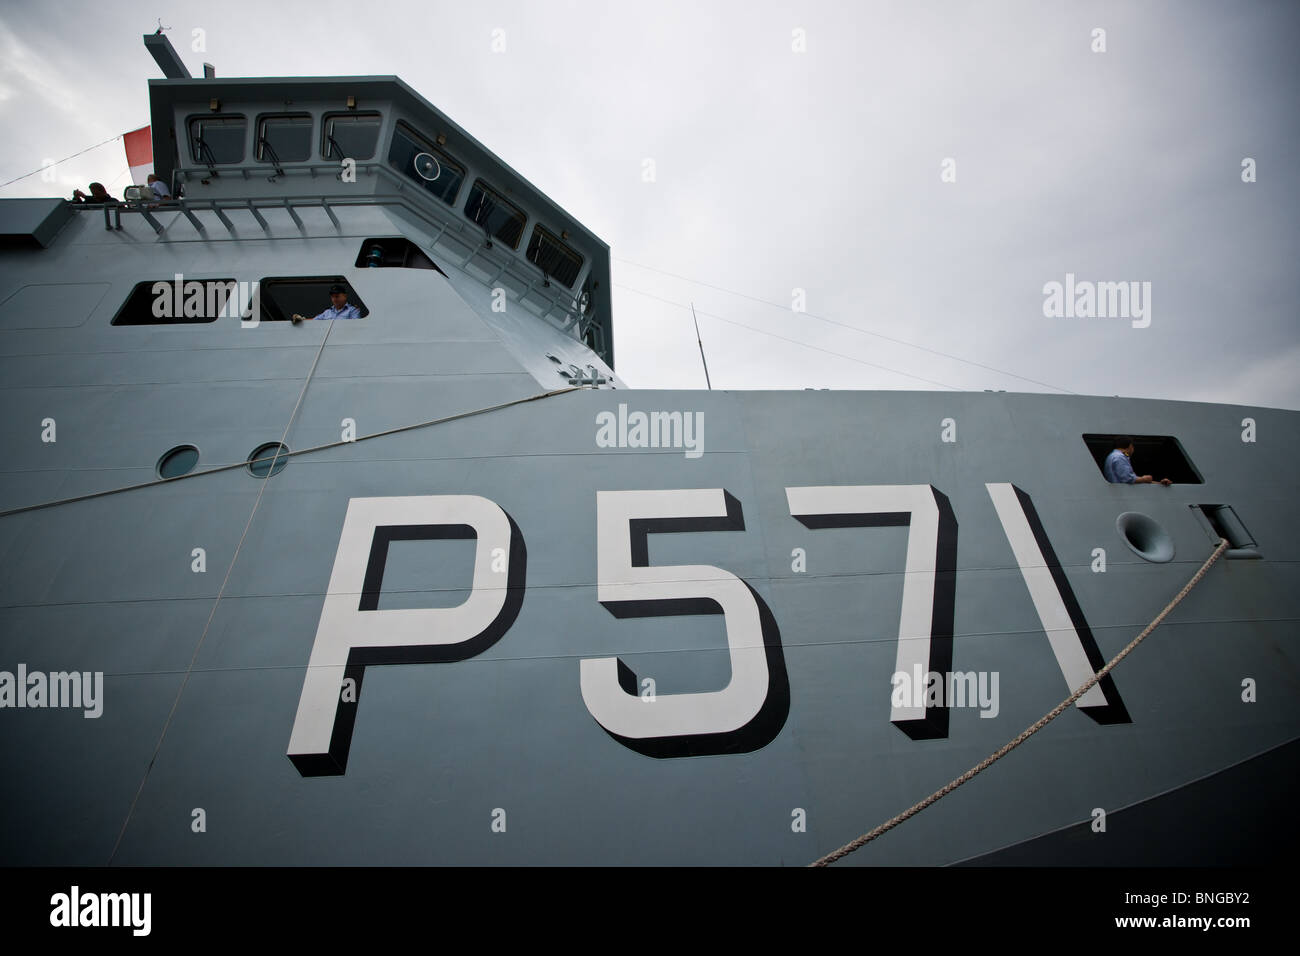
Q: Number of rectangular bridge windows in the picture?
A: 6